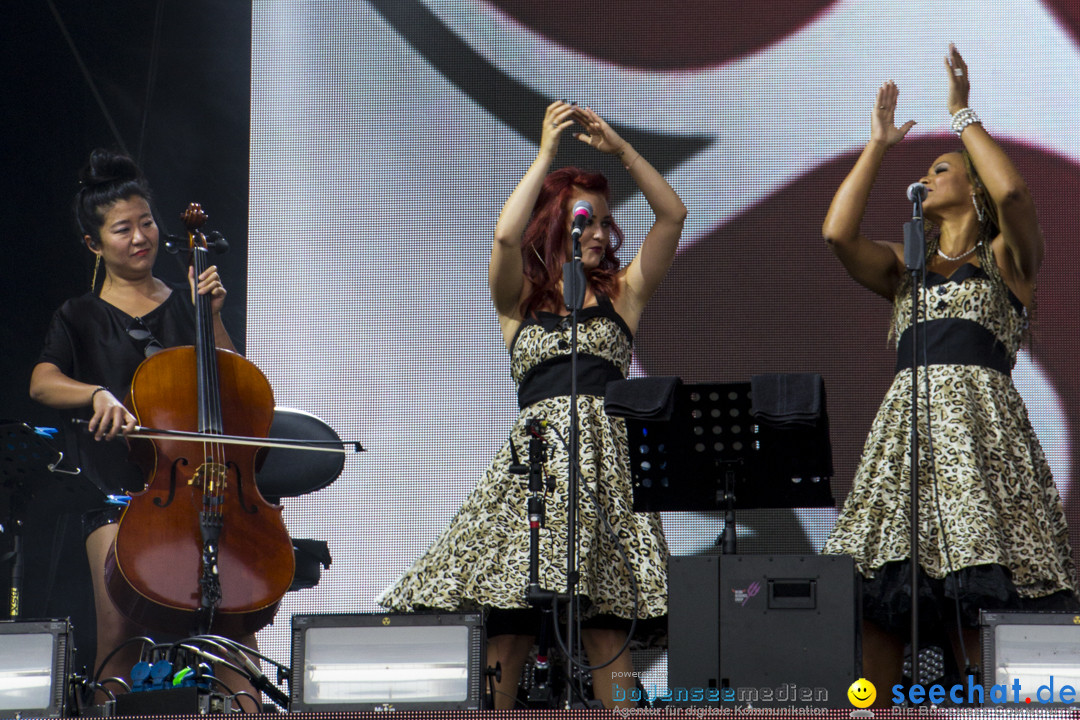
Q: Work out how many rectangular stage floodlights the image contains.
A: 3